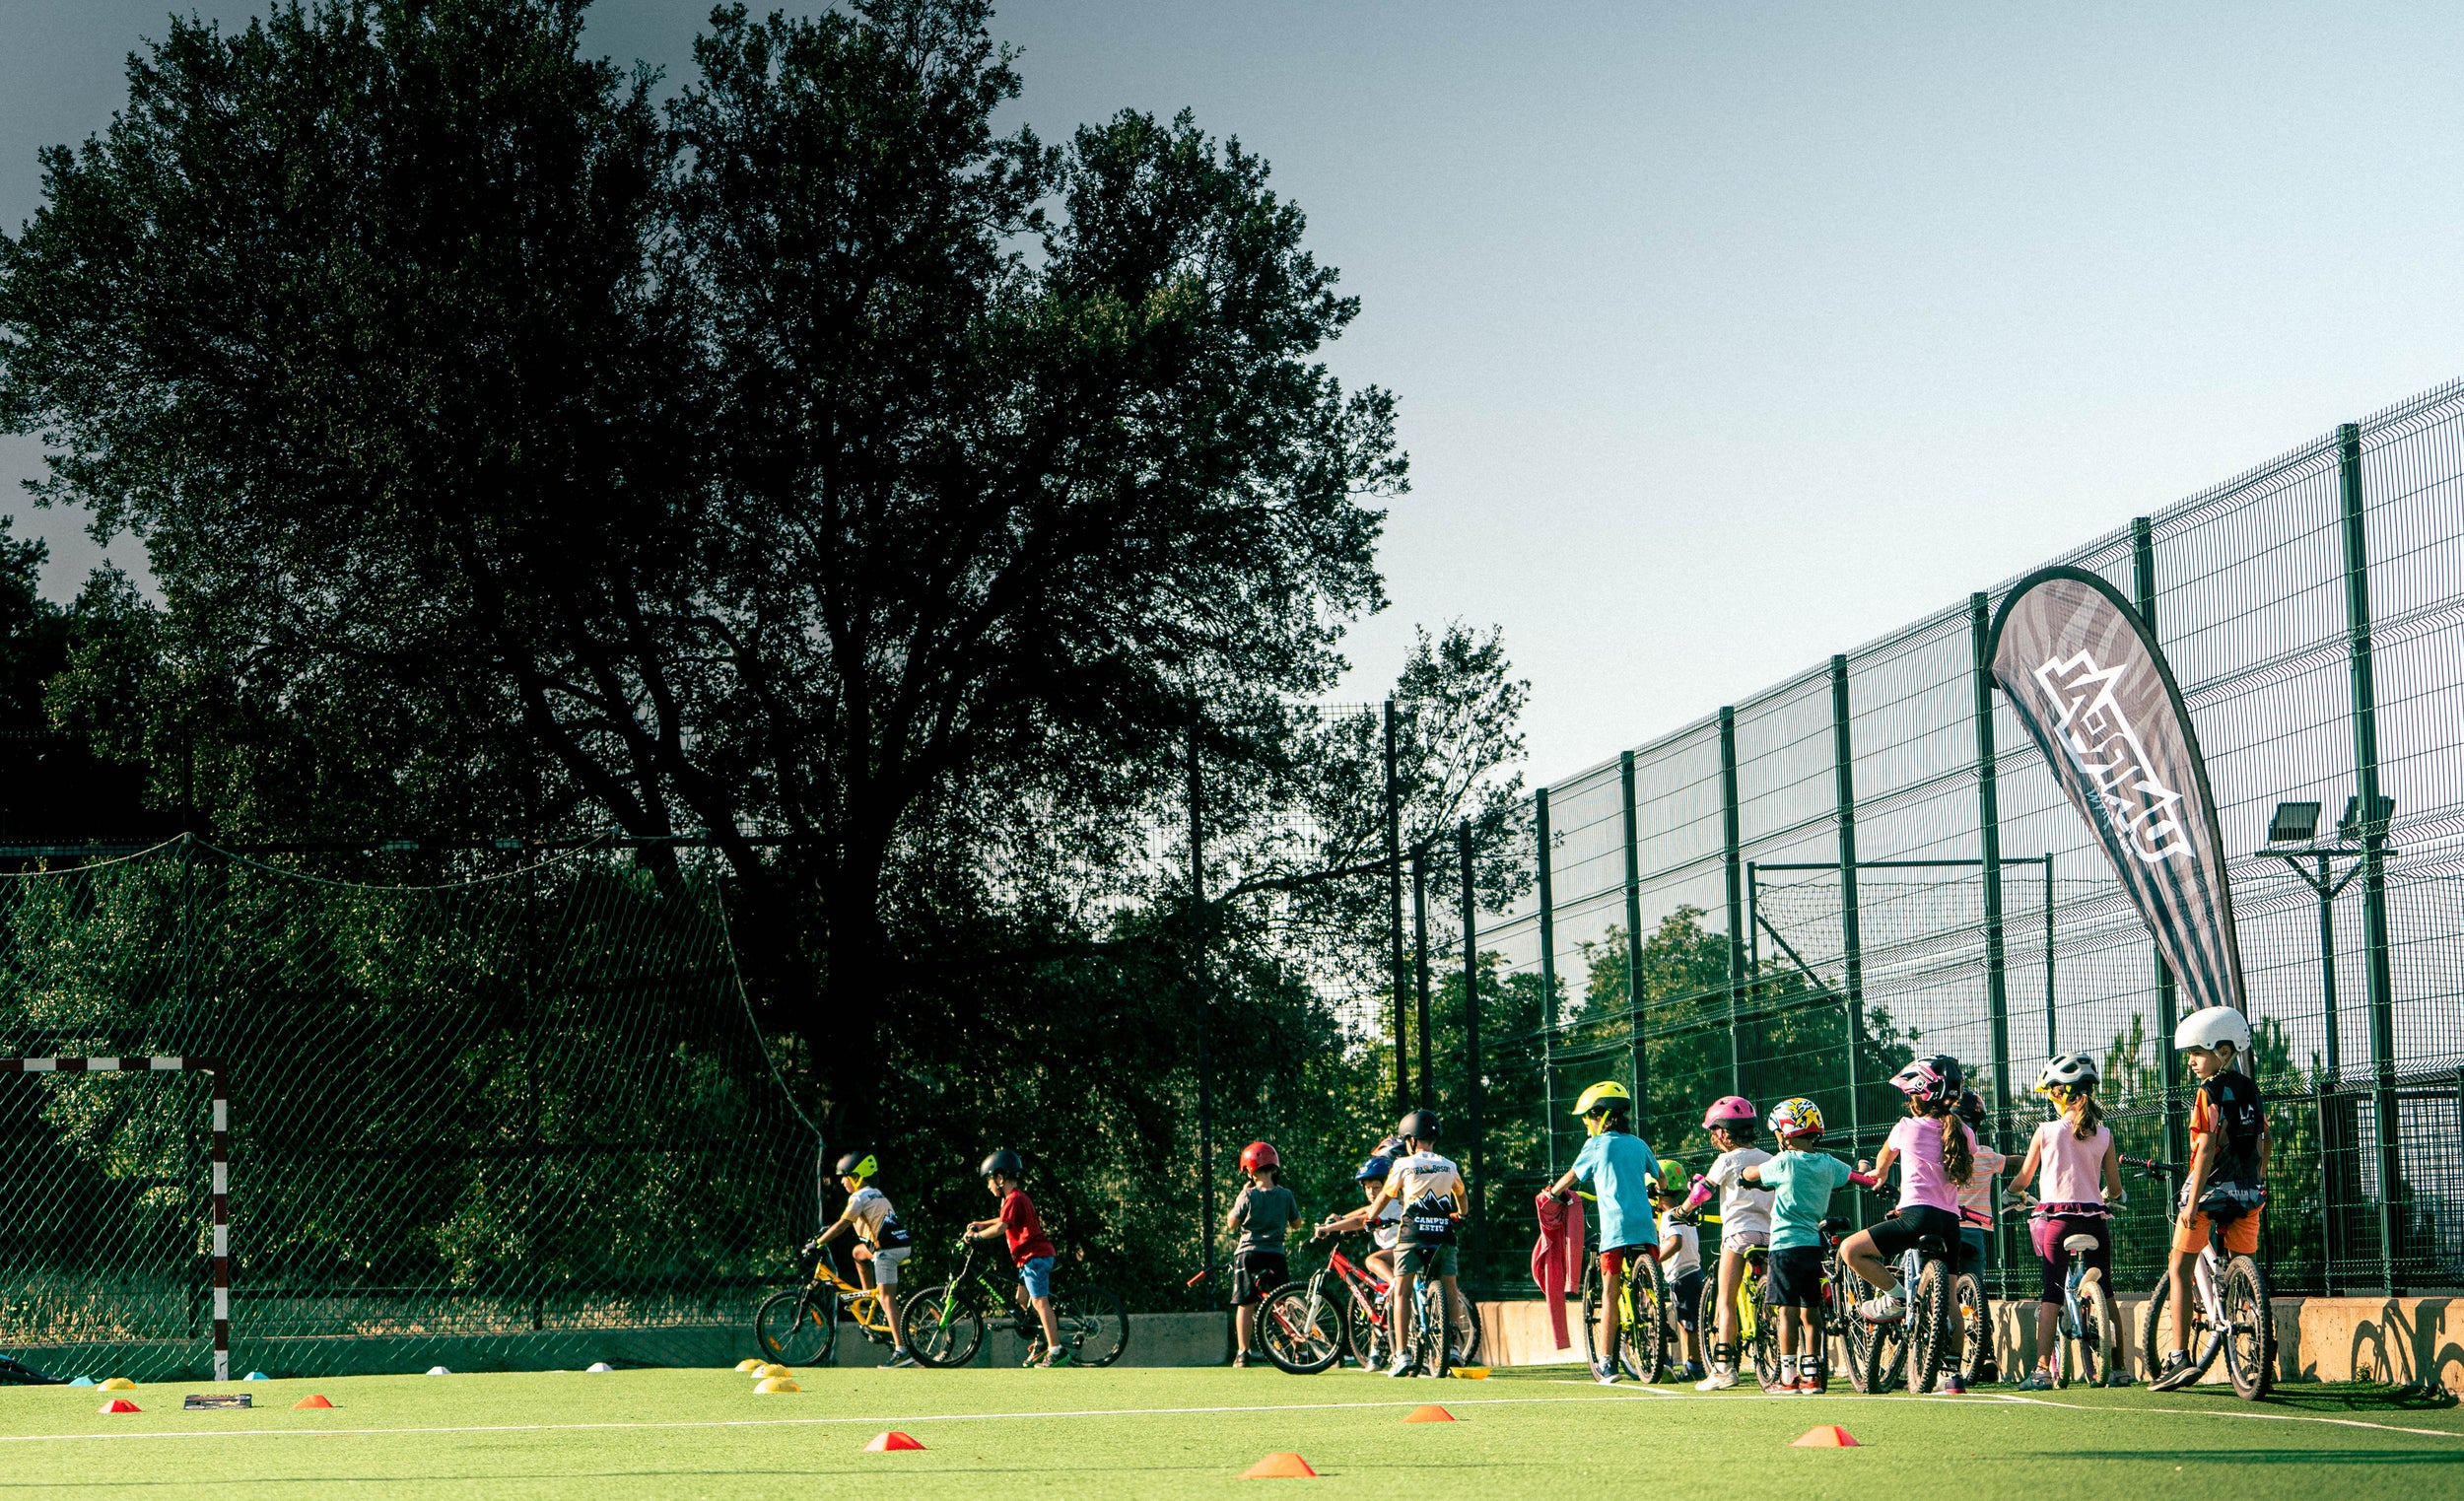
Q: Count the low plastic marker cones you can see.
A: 15